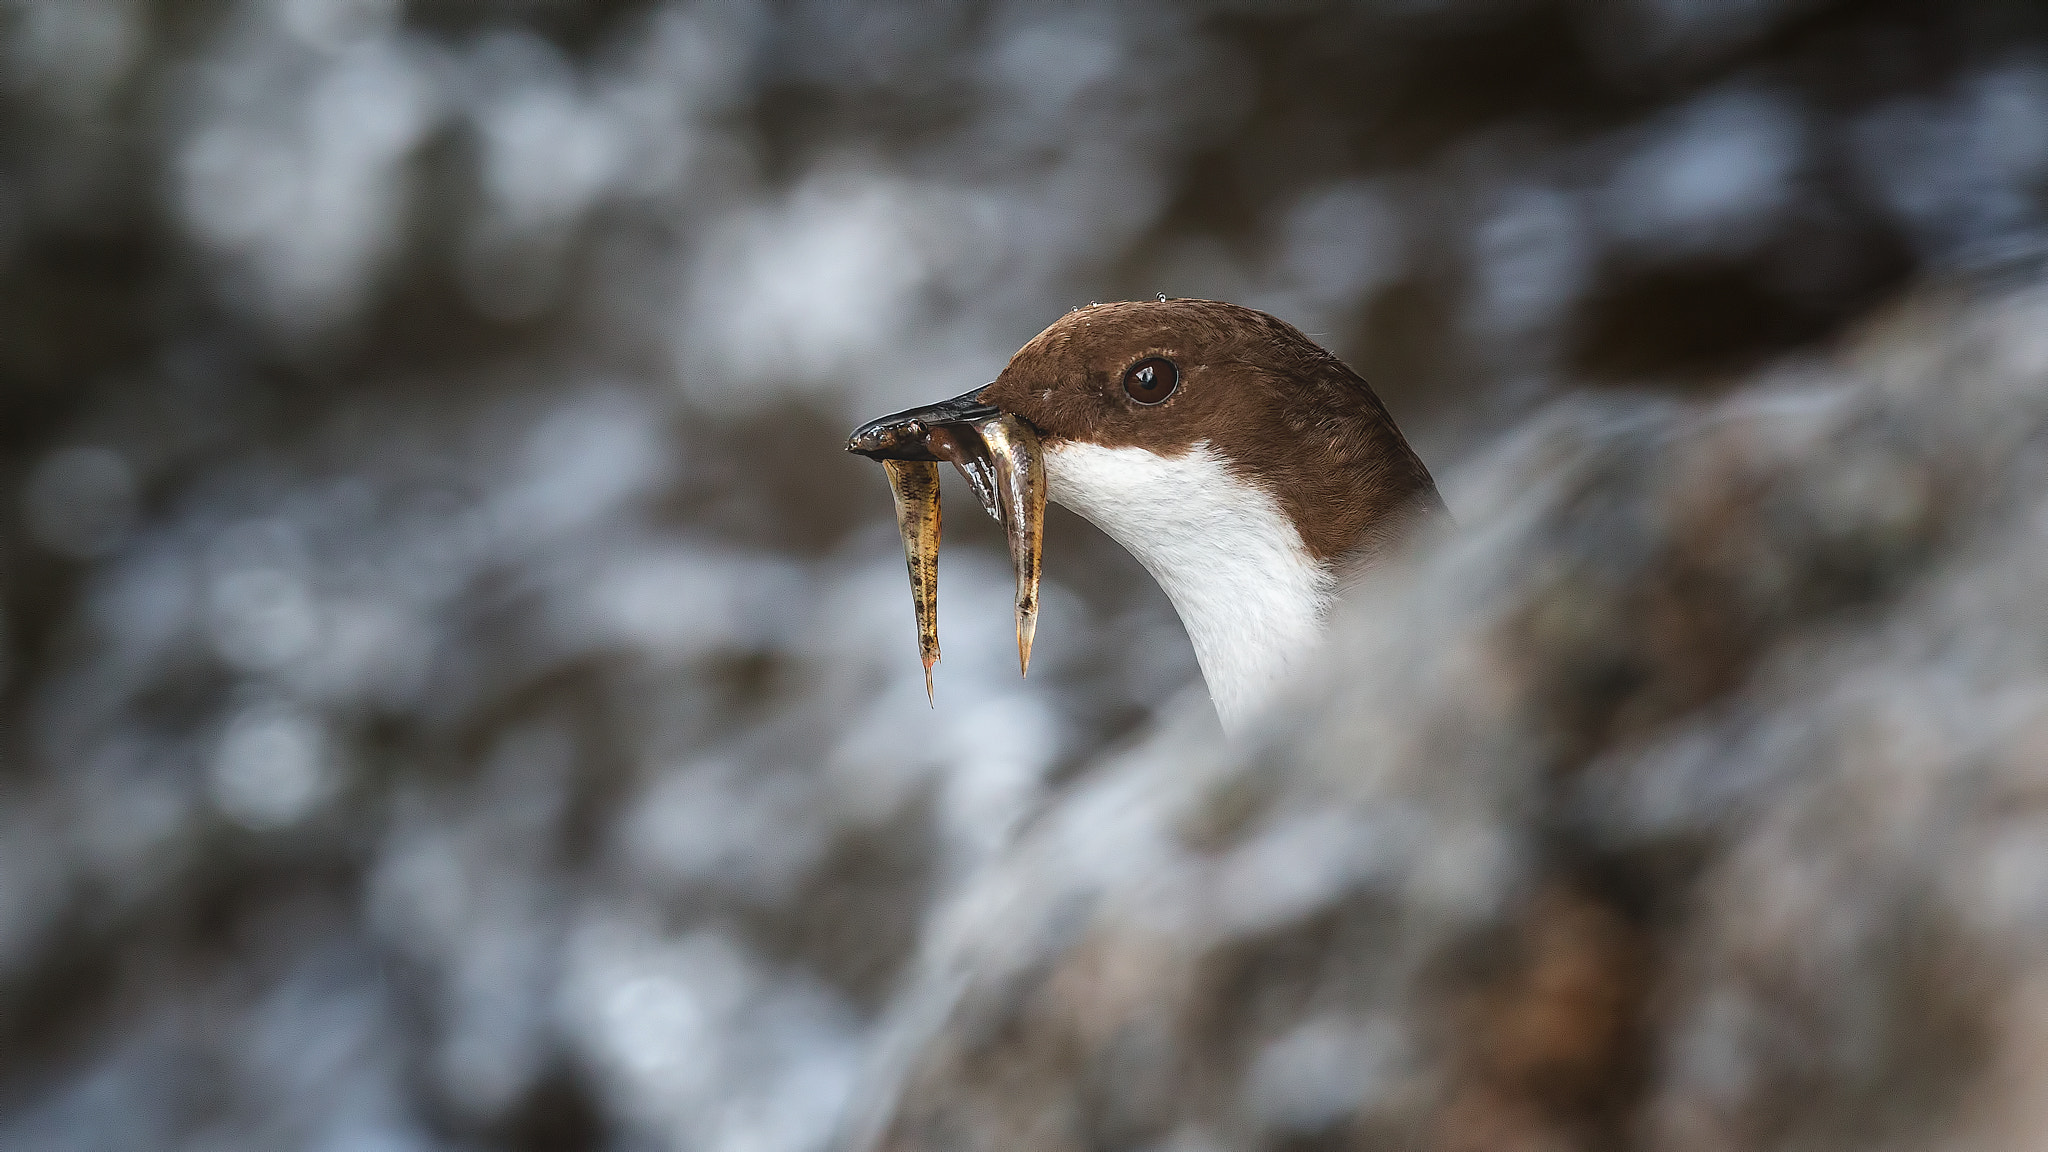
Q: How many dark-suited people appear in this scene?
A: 0